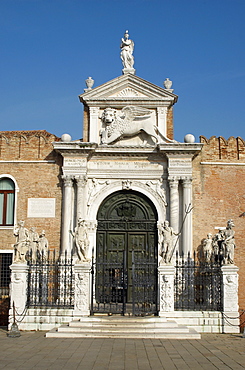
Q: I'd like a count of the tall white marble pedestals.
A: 4